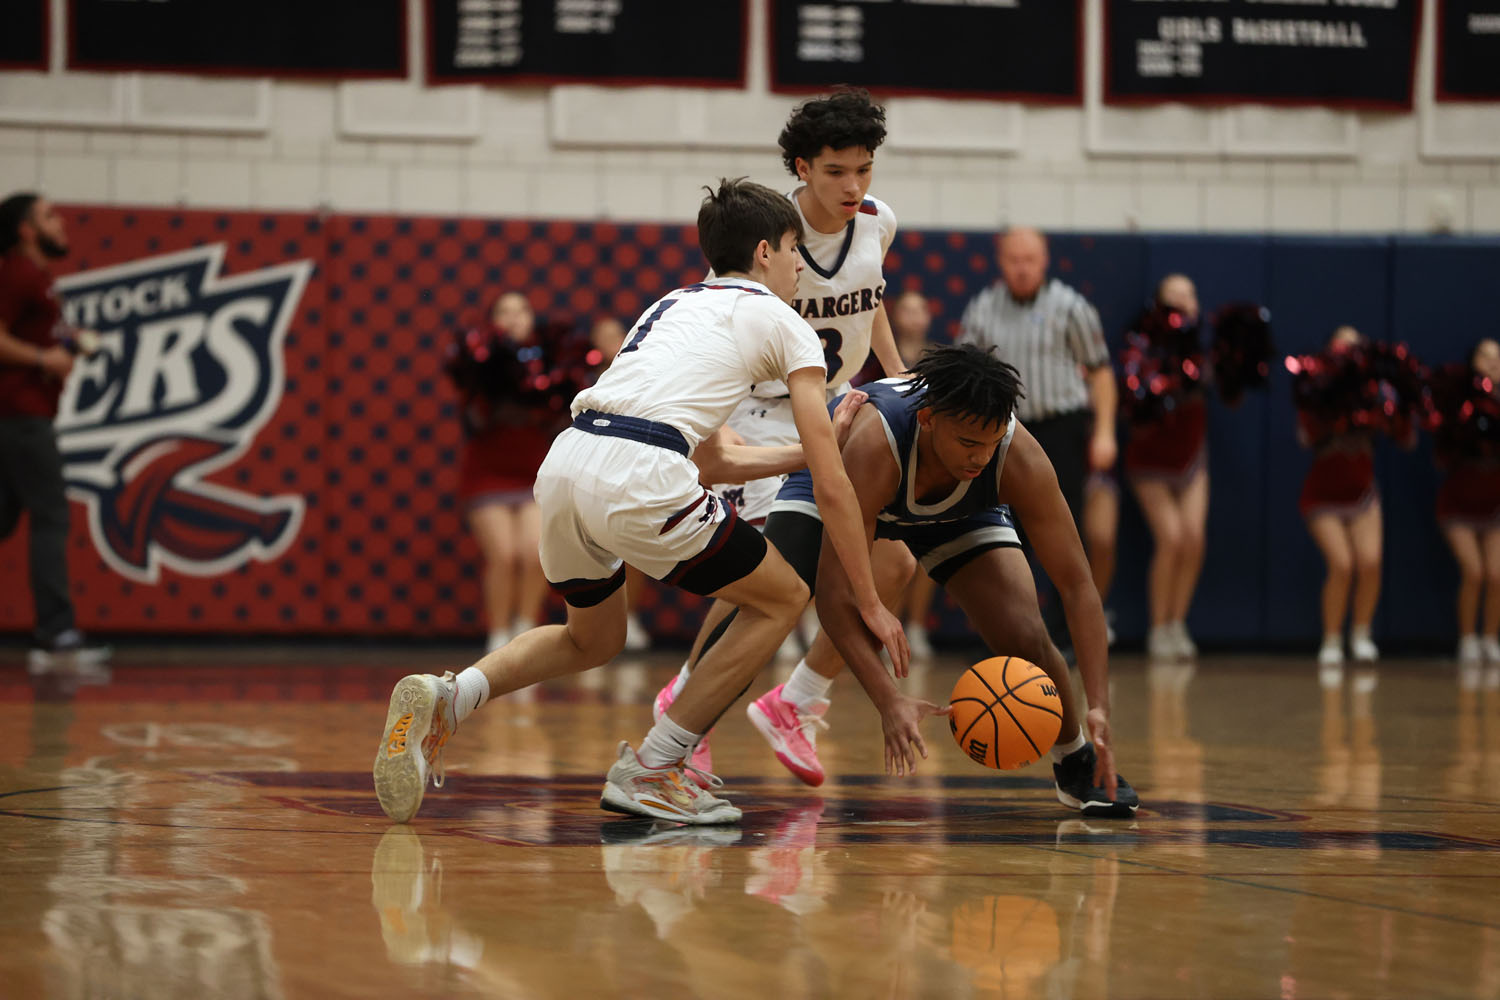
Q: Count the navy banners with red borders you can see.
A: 6